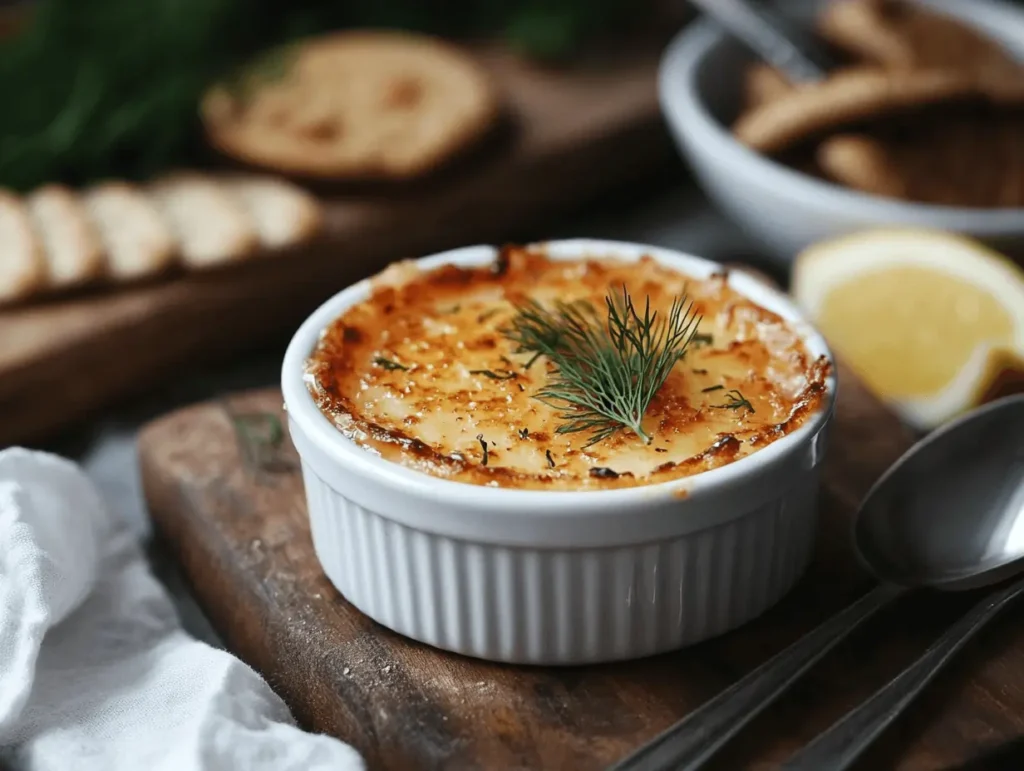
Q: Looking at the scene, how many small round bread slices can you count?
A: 5